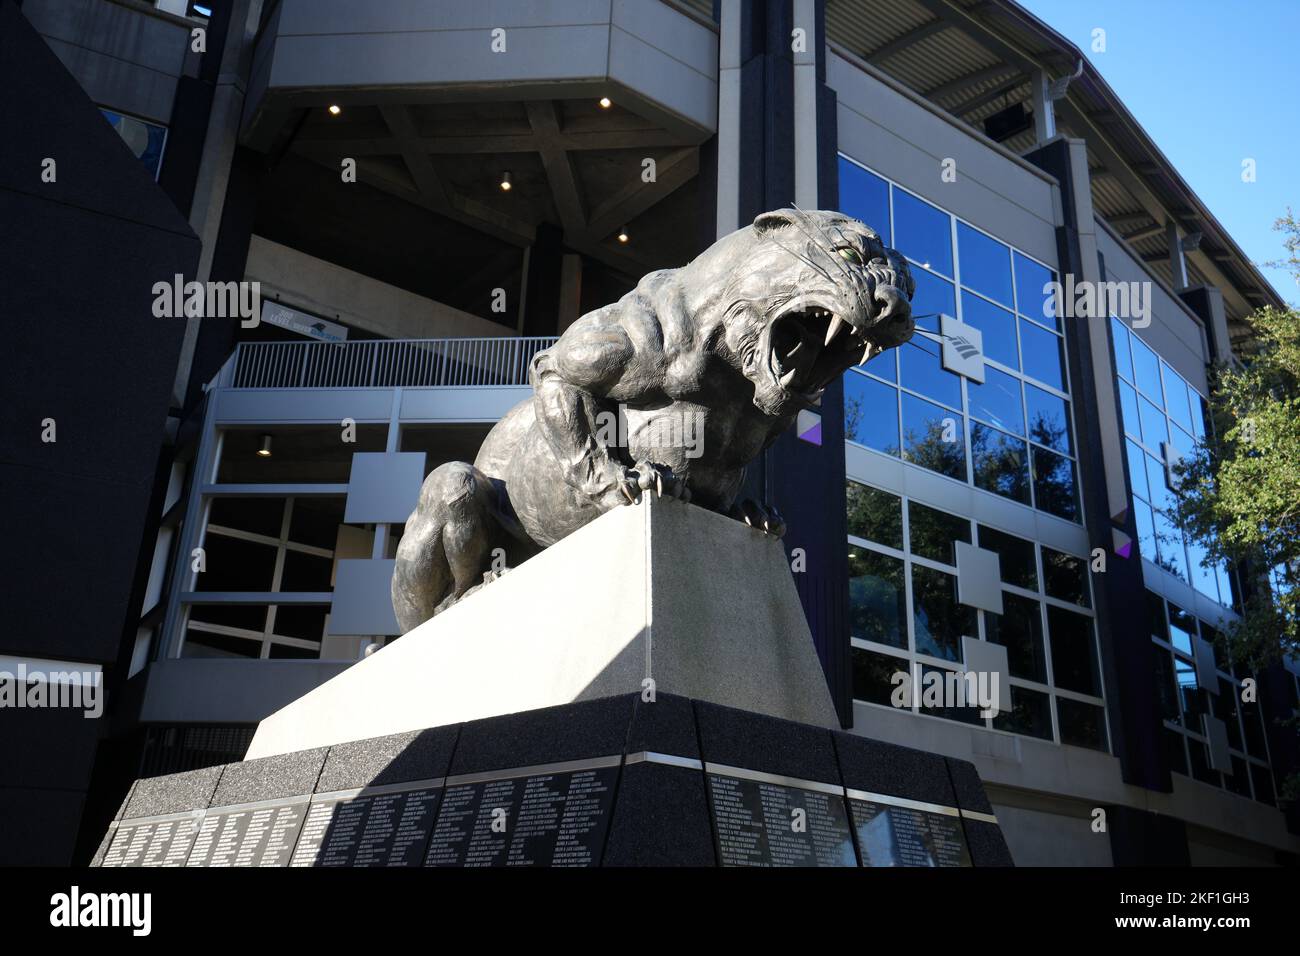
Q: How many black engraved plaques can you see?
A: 6